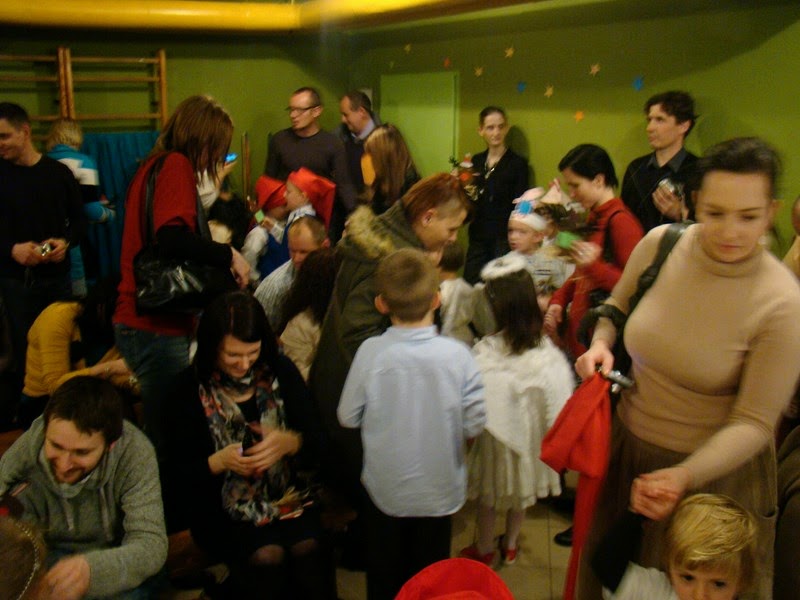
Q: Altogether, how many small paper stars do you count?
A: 10